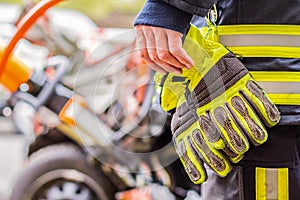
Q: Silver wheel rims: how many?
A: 1